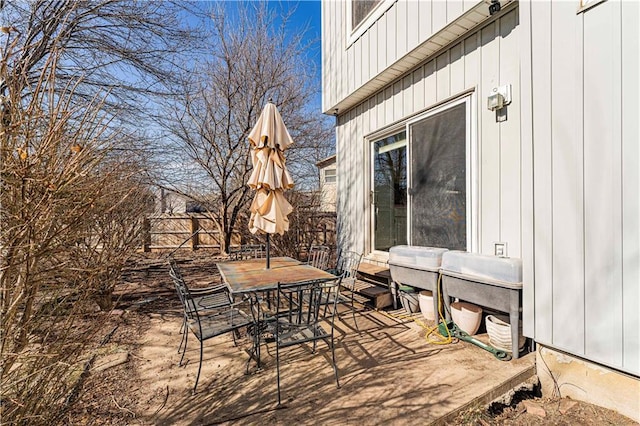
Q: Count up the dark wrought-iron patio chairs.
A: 6